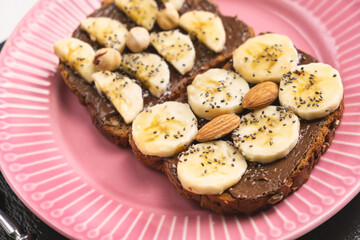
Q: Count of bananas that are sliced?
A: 14